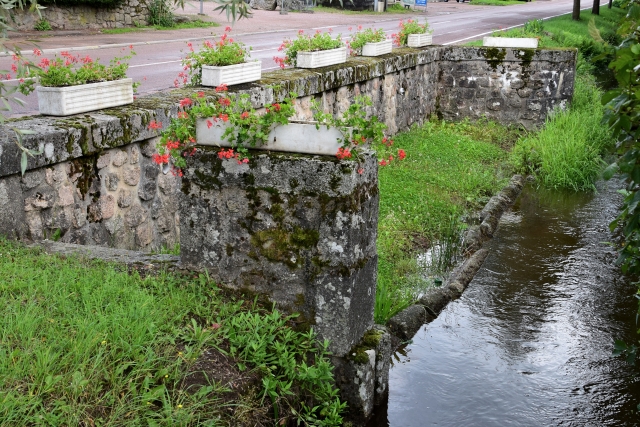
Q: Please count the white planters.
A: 7